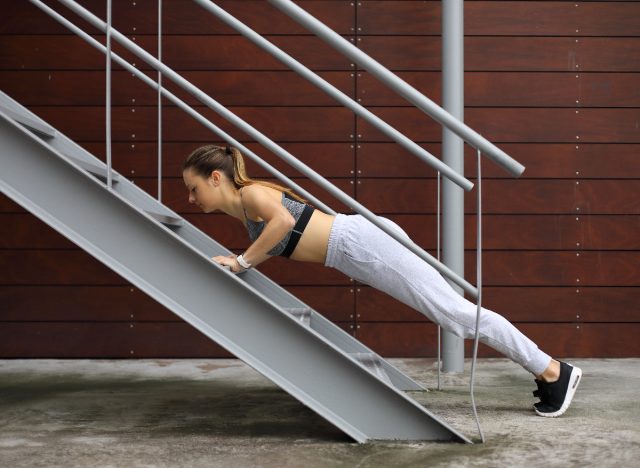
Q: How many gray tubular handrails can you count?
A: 4